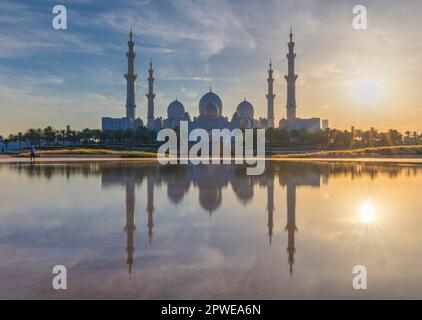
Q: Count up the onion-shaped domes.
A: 3